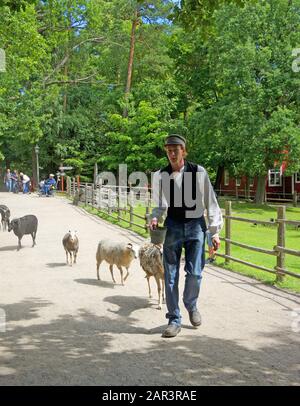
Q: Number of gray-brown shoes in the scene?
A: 2